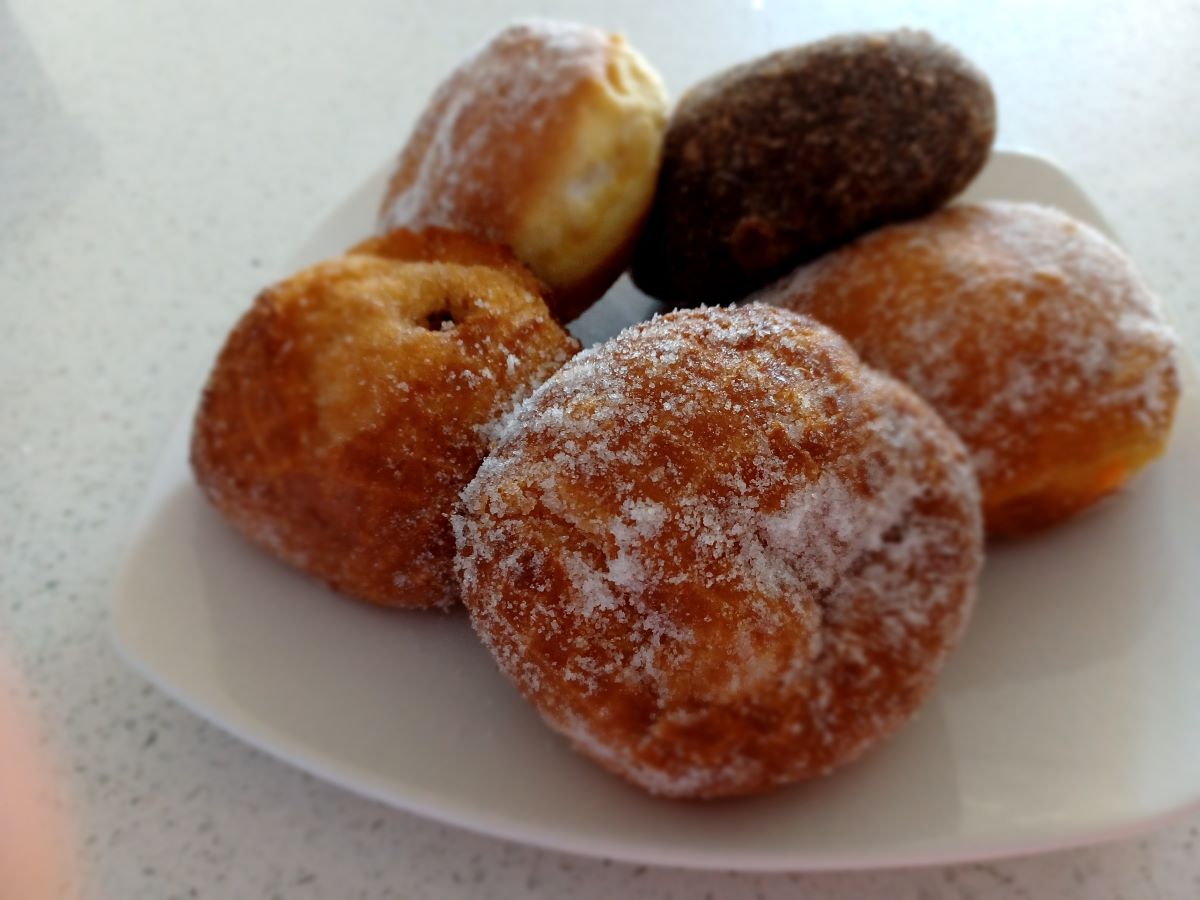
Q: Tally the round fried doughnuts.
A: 5